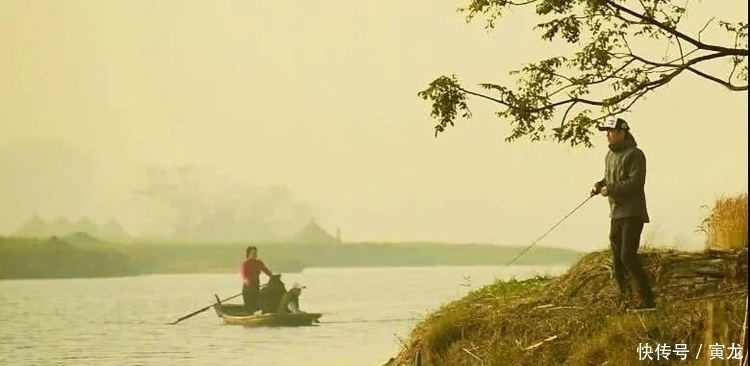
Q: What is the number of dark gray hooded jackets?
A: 1